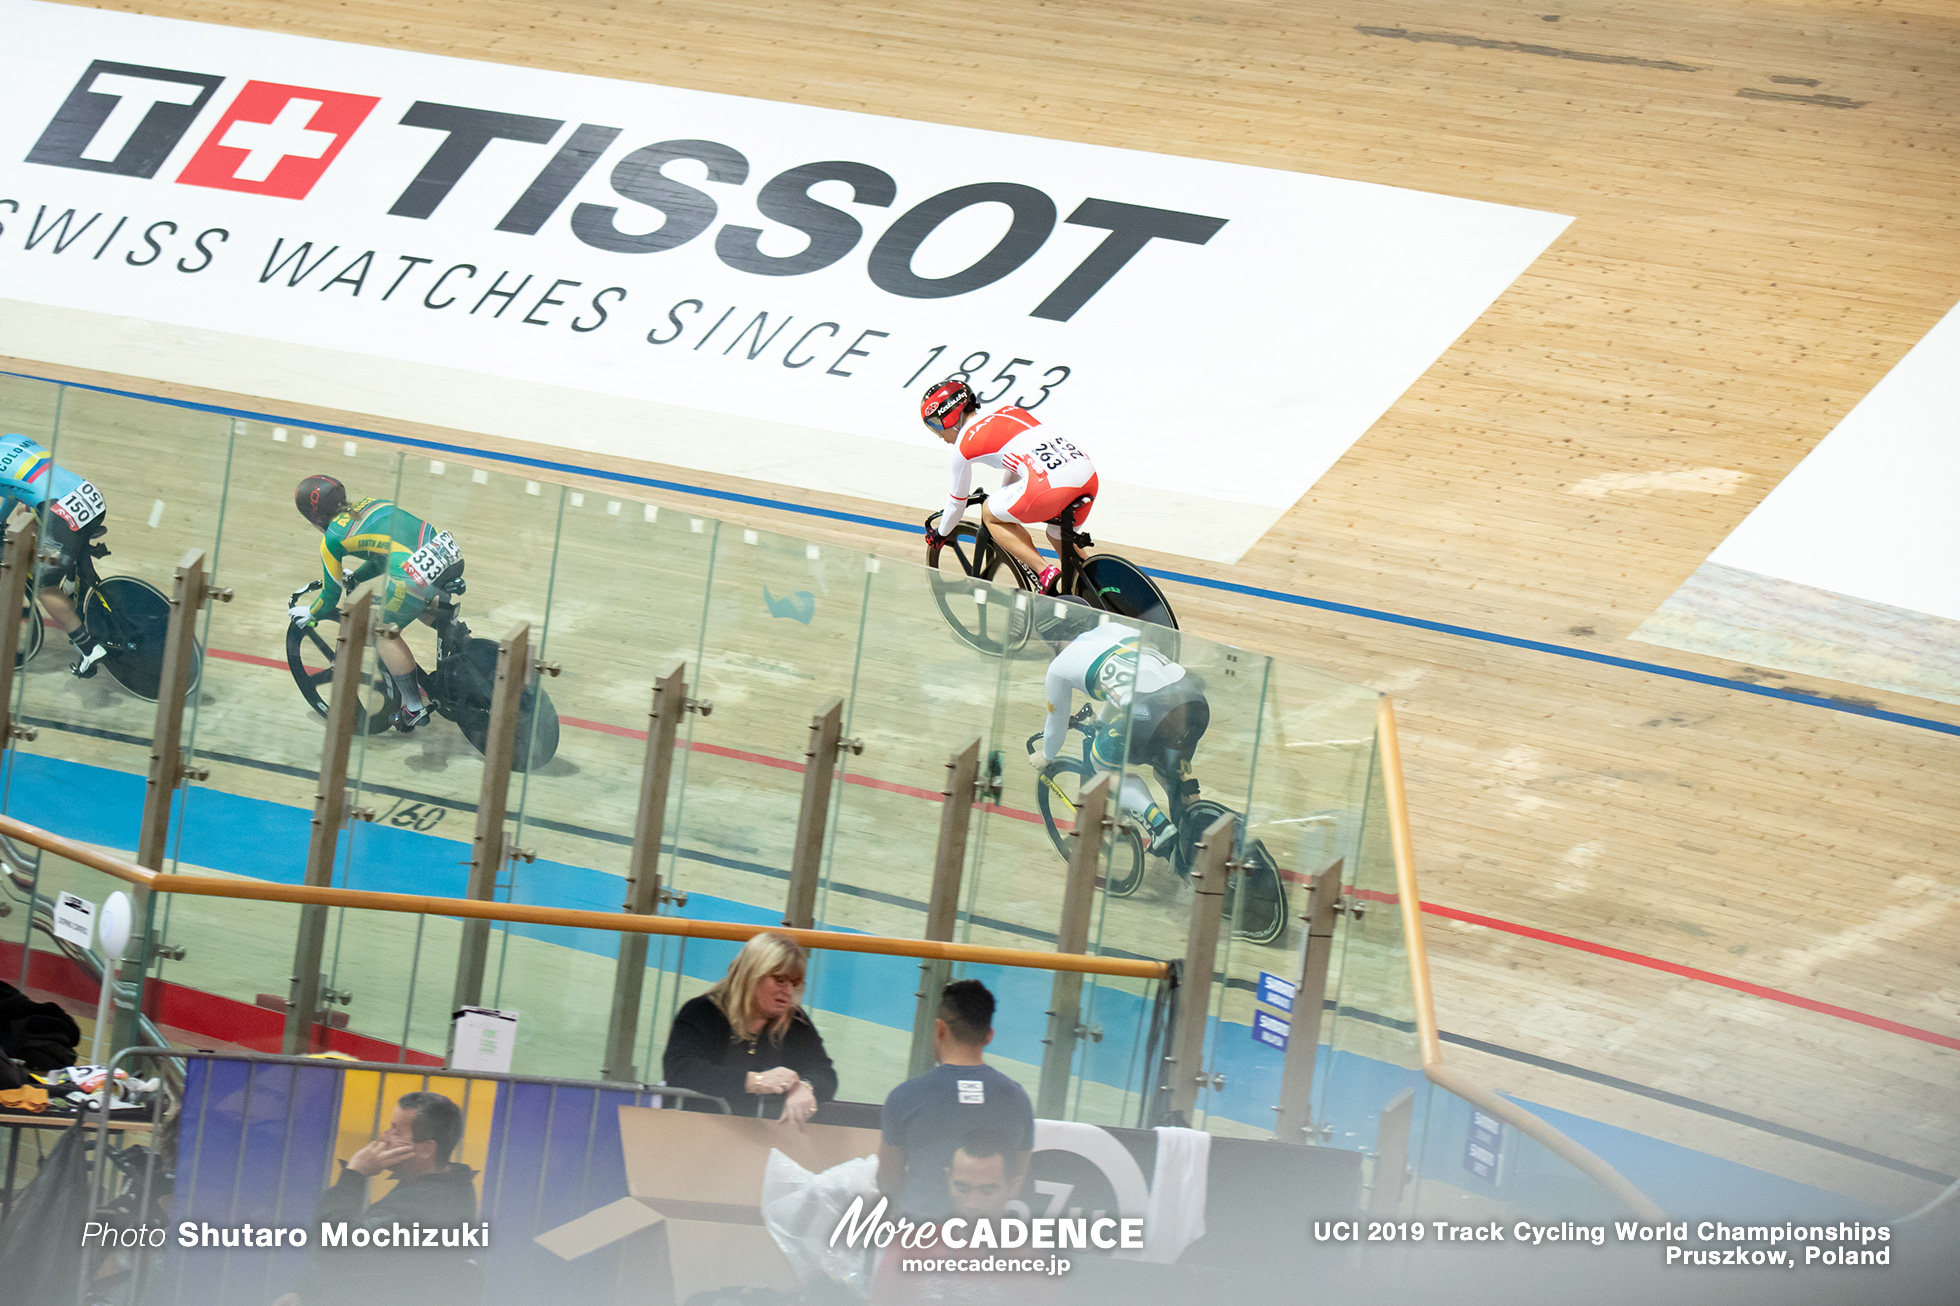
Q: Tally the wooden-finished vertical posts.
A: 11